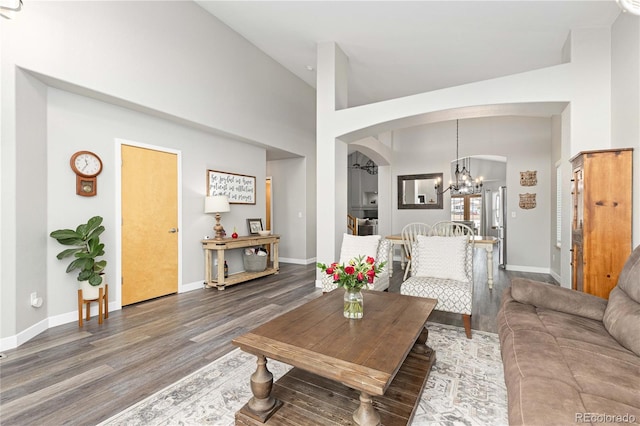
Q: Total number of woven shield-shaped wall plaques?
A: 2